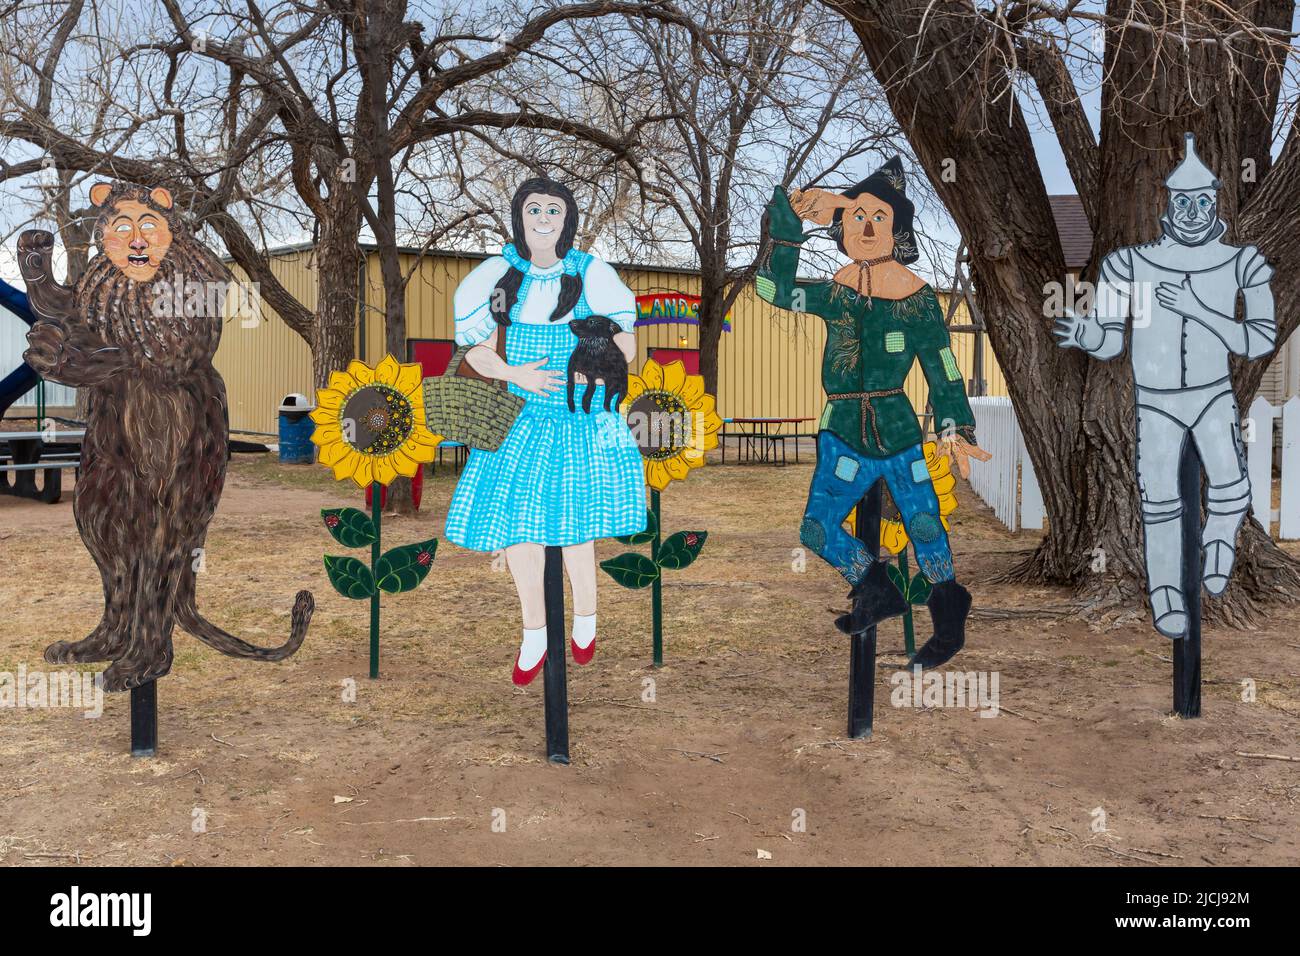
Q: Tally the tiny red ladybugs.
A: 3